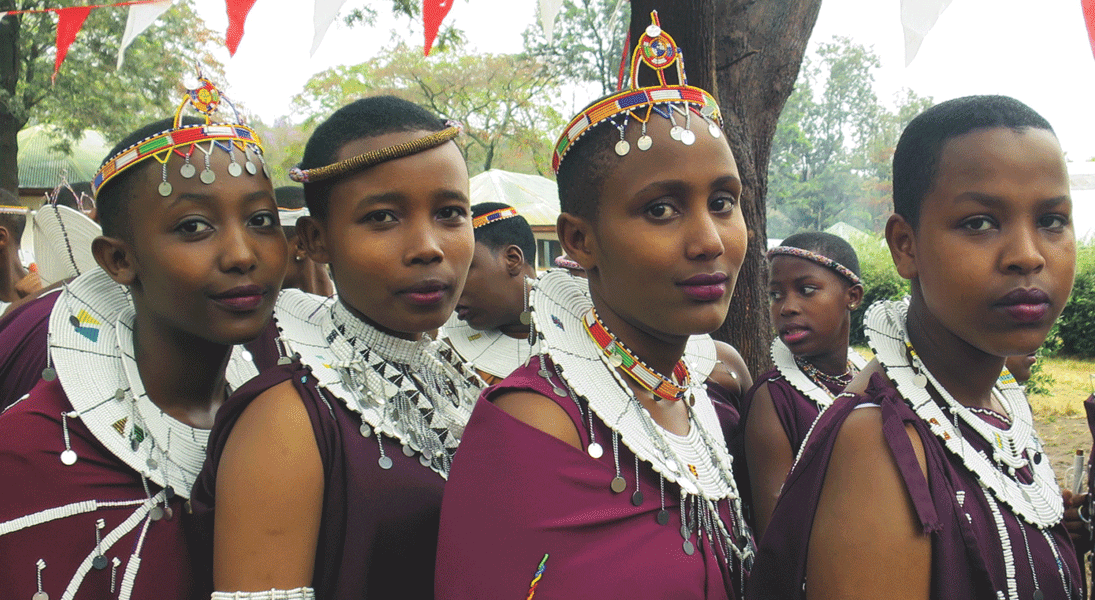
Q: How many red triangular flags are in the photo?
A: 4